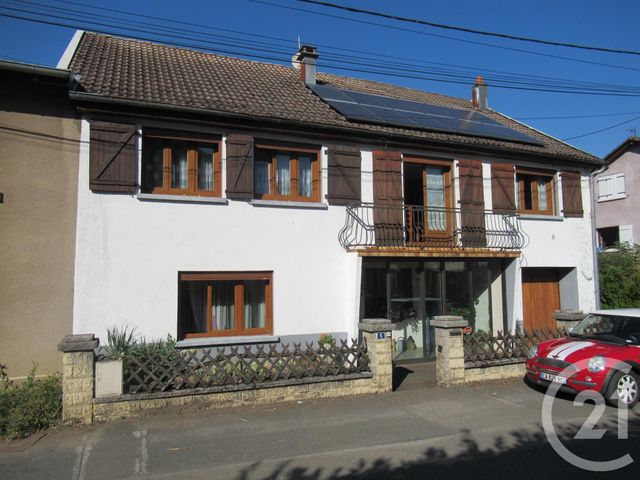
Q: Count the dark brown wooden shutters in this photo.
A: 7